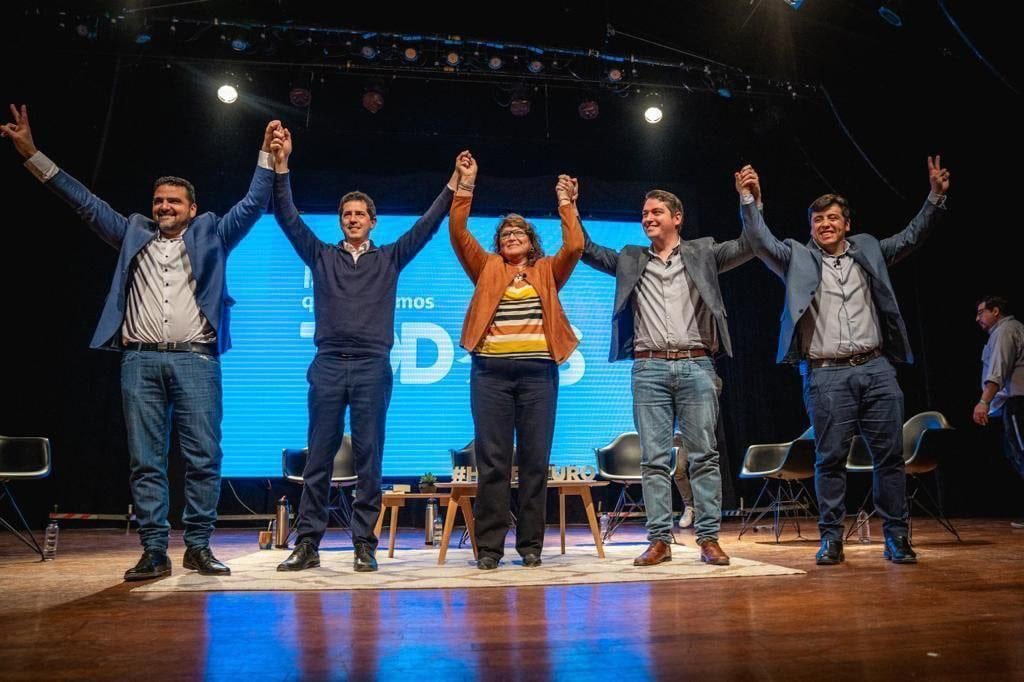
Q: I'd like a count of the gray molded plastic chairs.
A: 6